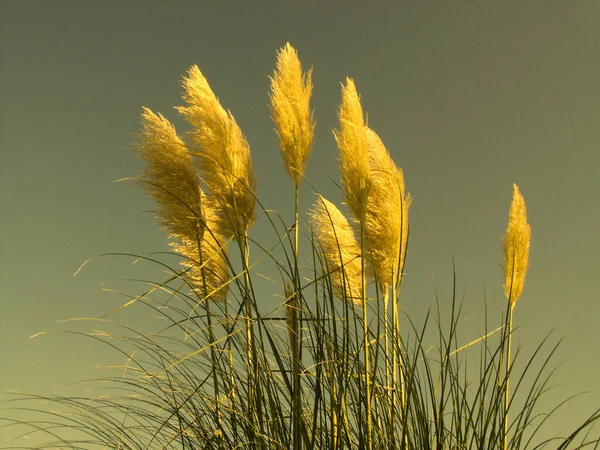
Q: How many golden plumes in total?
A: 8